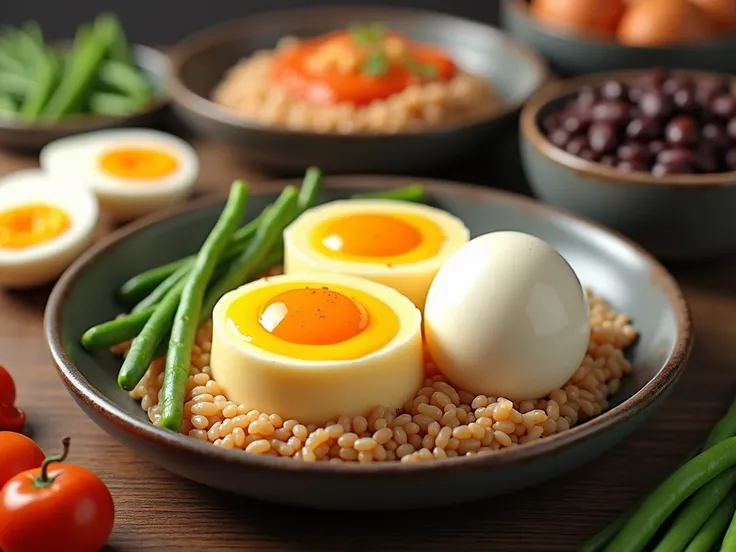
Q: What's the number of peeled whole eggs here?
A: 1